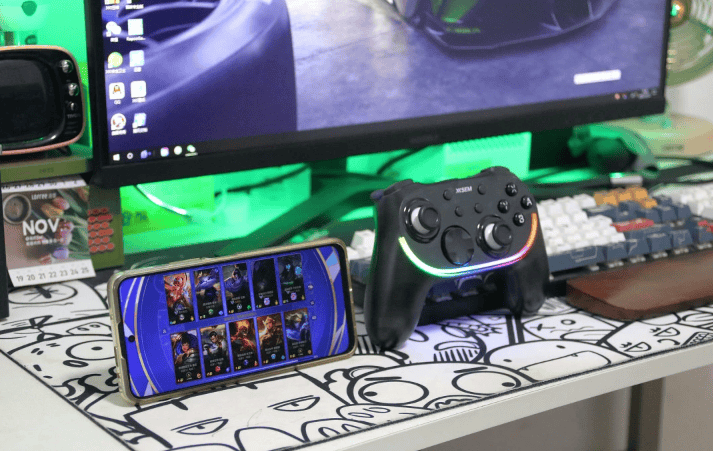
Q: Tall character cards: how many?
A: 10